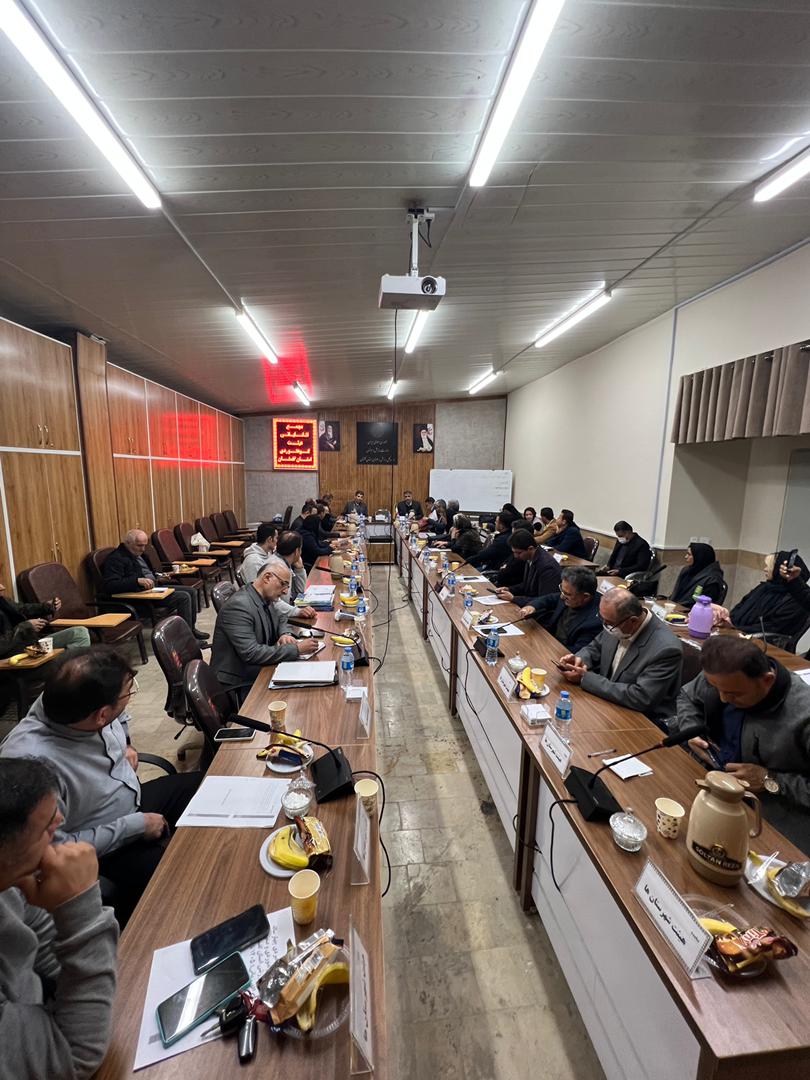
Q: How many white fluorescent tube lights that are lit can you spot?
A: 9